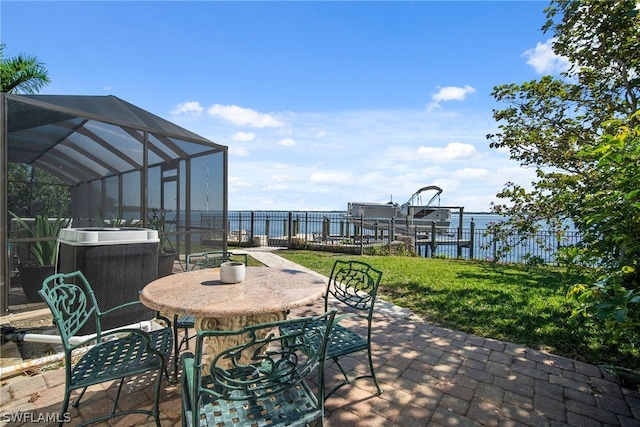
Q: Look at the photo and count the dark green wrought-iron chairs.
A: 4